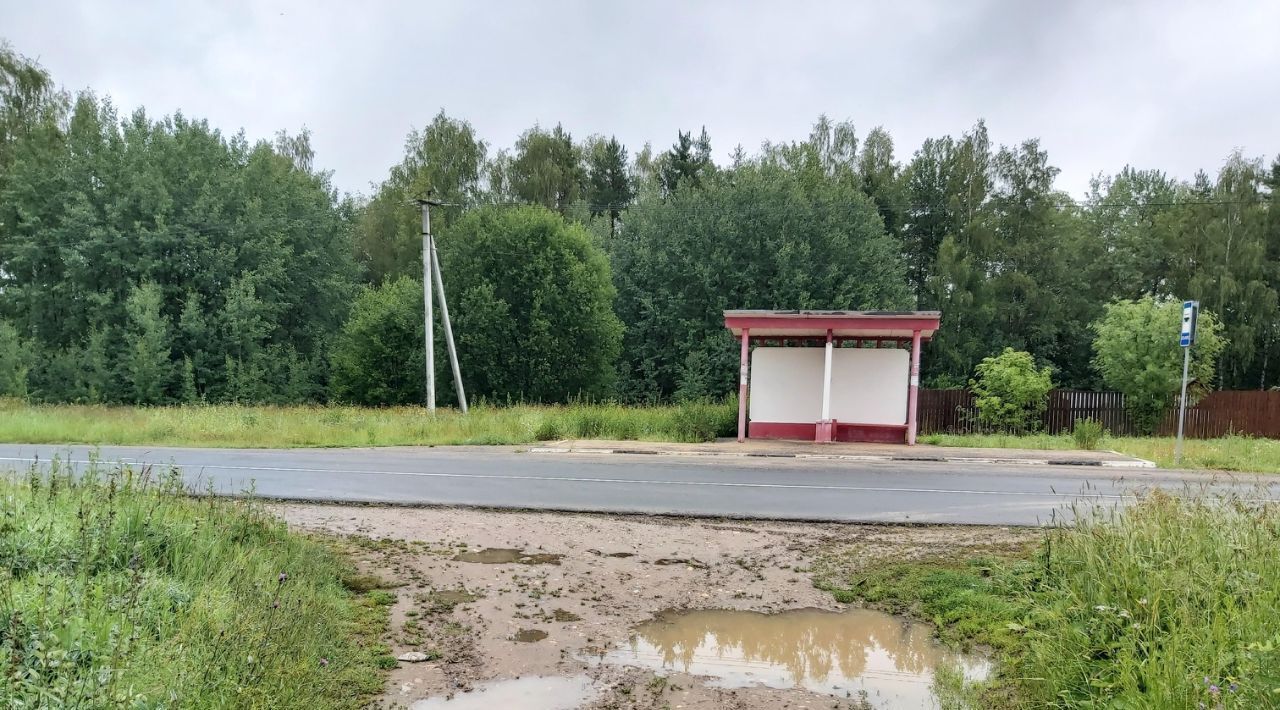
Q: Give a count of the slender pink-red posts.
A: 2